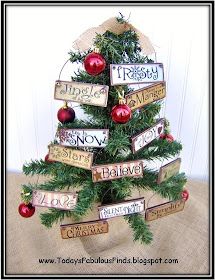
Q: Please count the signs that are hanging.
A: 12